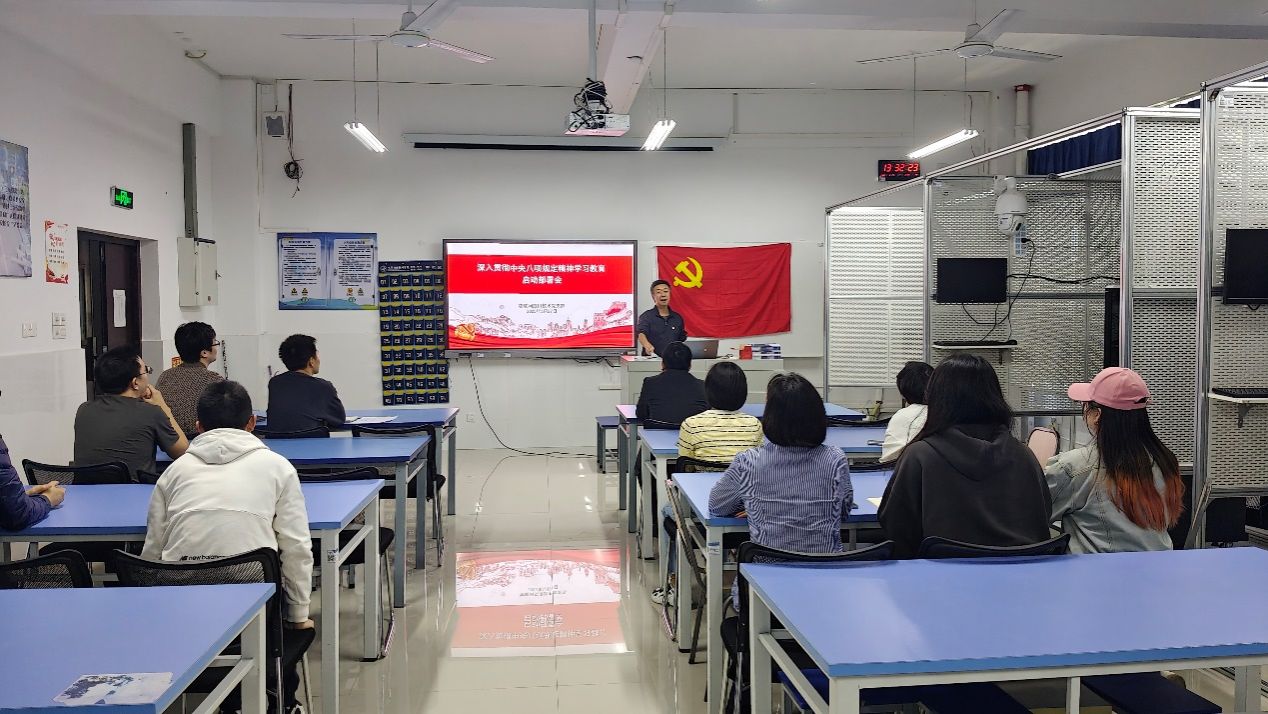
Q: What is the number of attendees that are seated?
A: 11